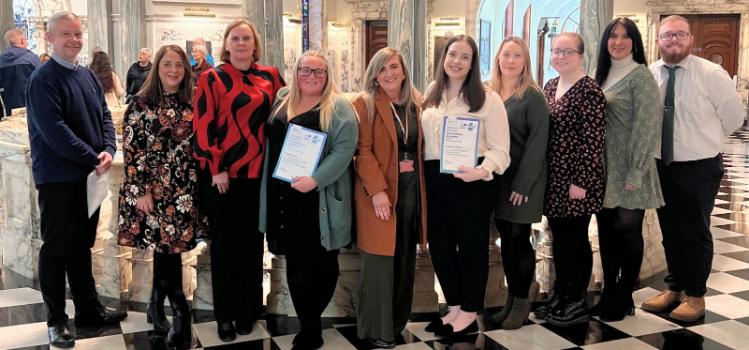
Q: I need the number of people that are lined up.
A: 10